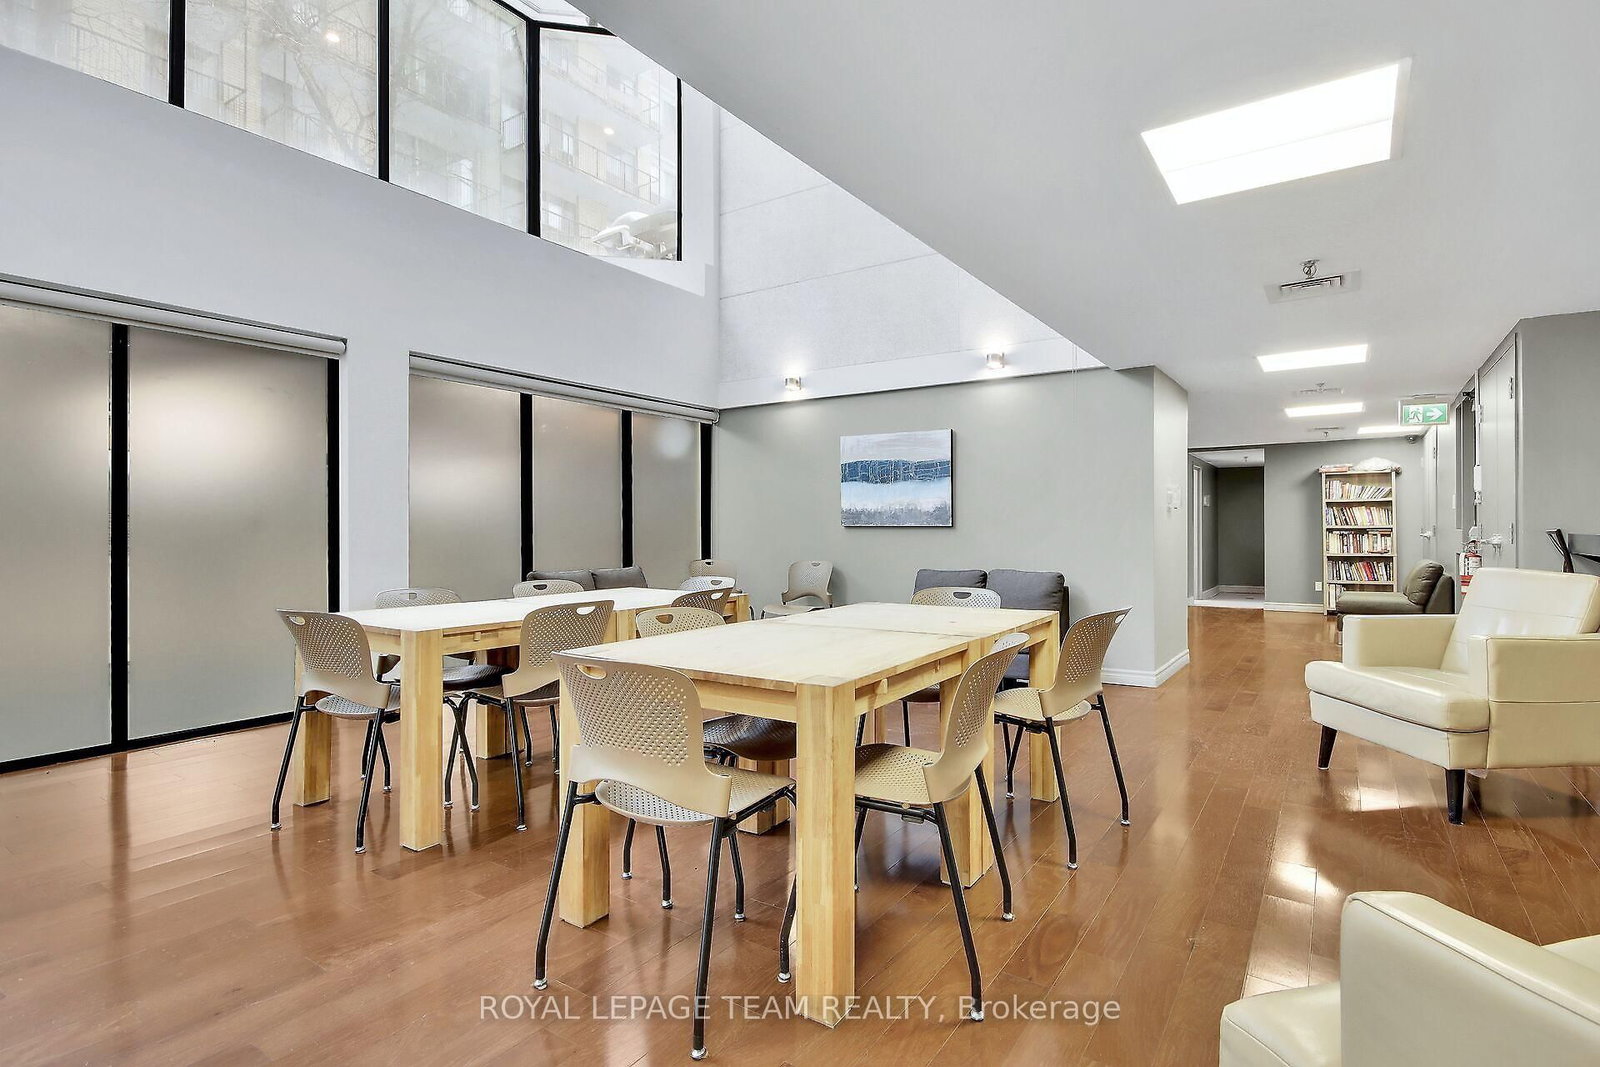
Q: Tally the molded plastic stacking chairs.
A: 13